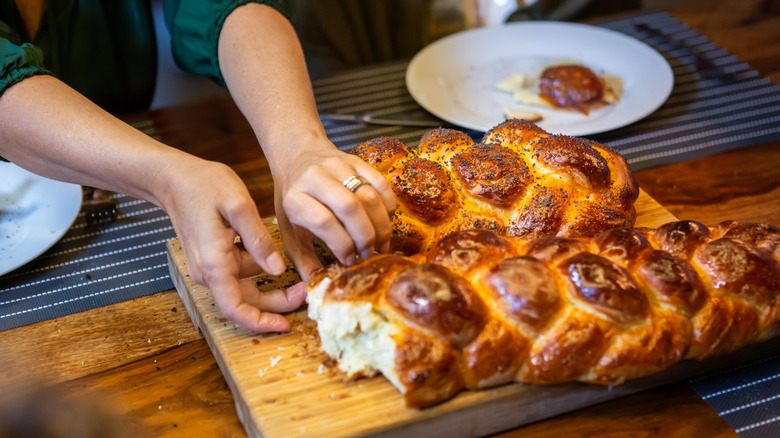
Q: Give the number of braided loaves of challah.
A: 2